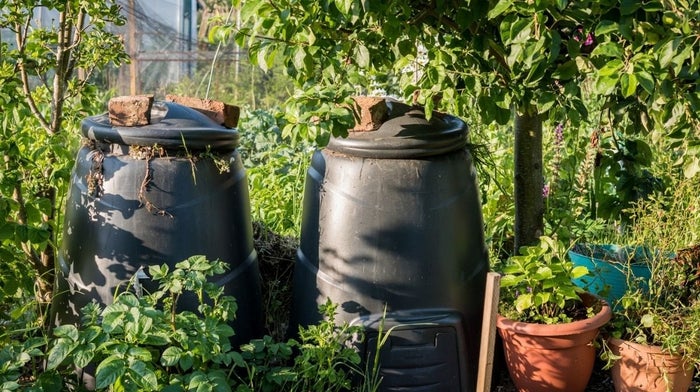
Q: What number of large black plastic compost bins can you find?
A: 2